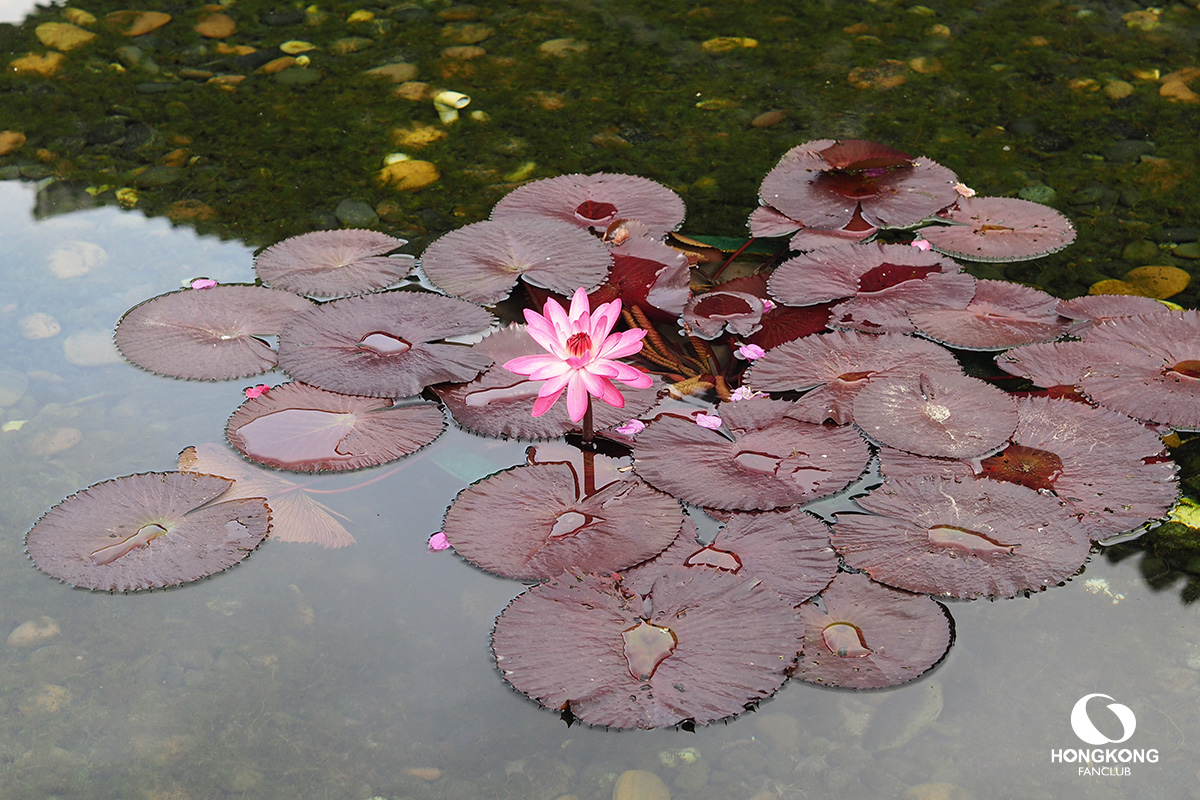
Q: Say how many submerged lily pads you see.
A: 1